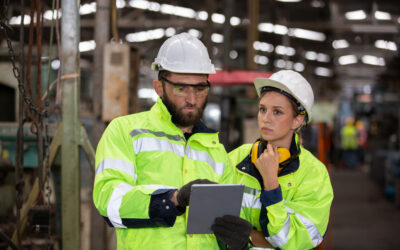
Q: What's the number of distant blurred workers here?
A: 2